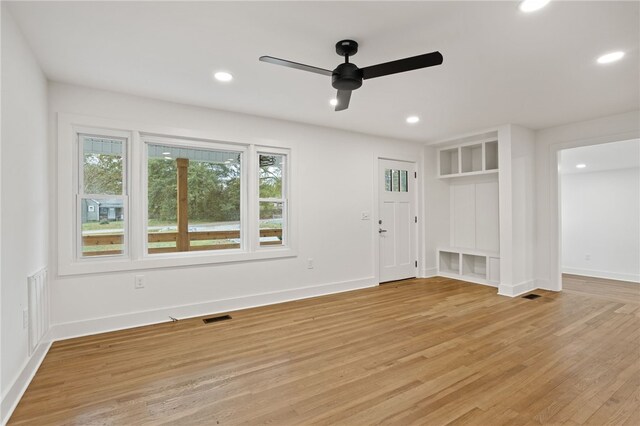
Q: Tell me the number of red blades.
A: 0